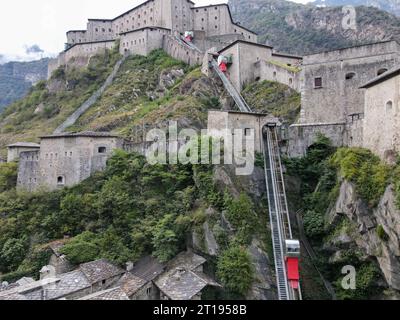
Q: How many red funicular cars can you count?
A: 3